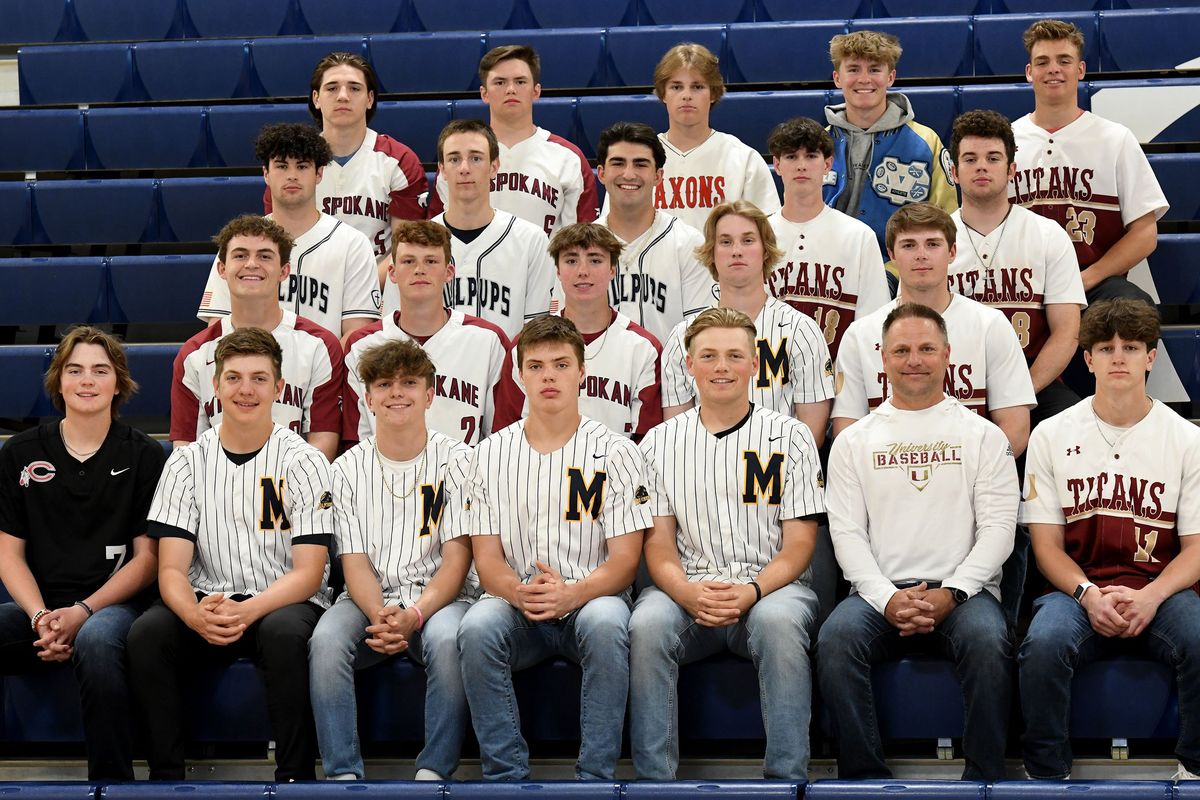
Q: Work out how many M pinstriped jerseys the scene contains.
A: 5